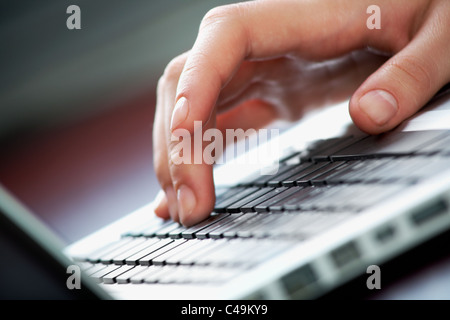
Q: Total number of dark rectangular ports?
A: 4